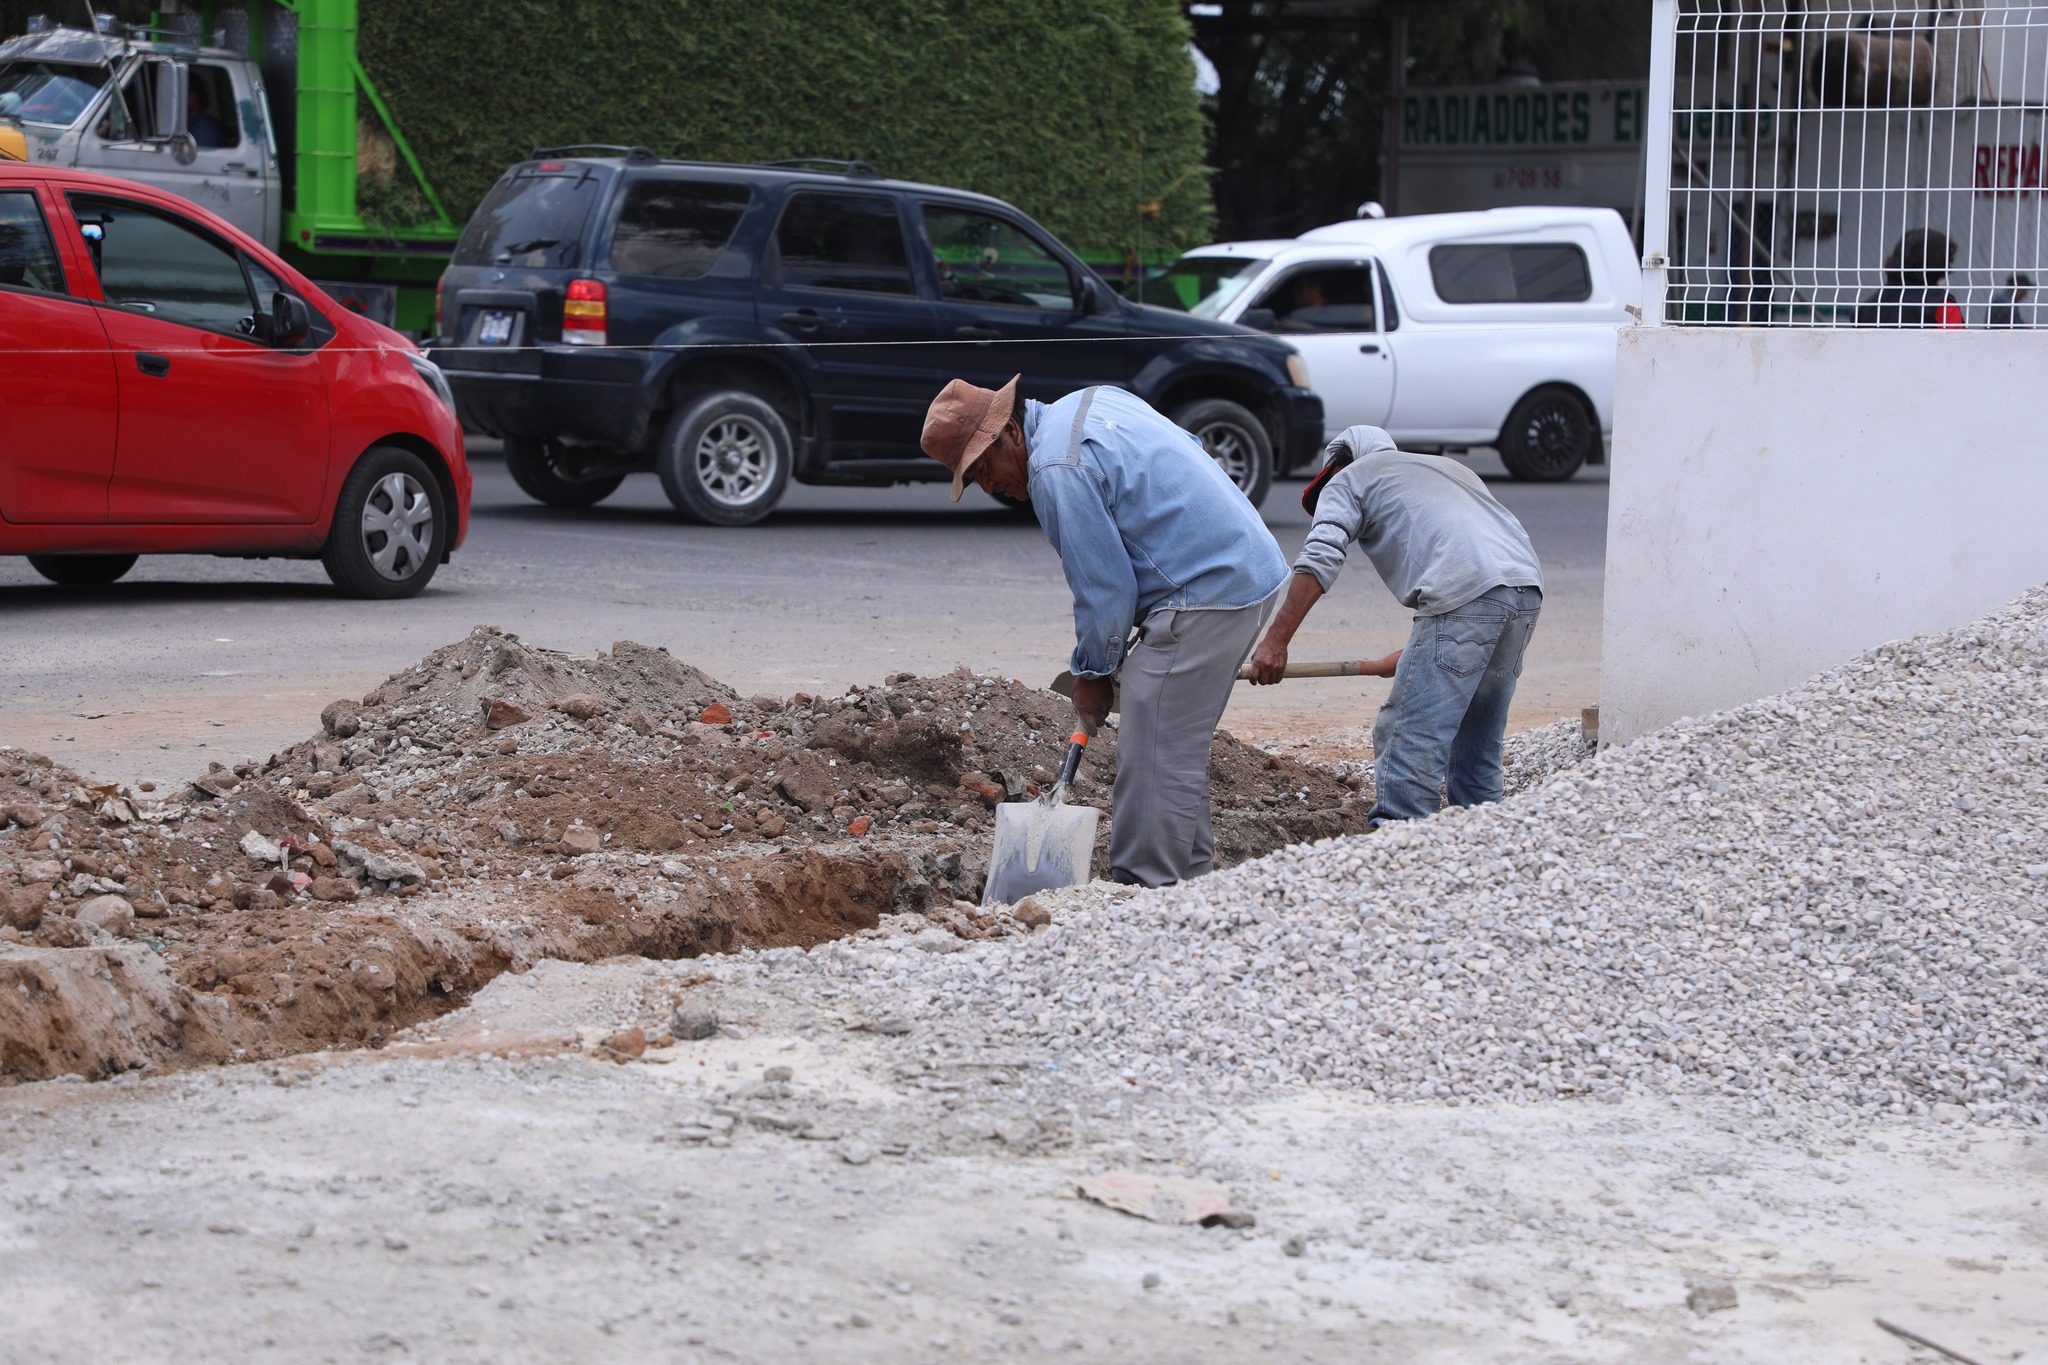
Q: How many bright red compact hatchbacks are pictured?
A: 1